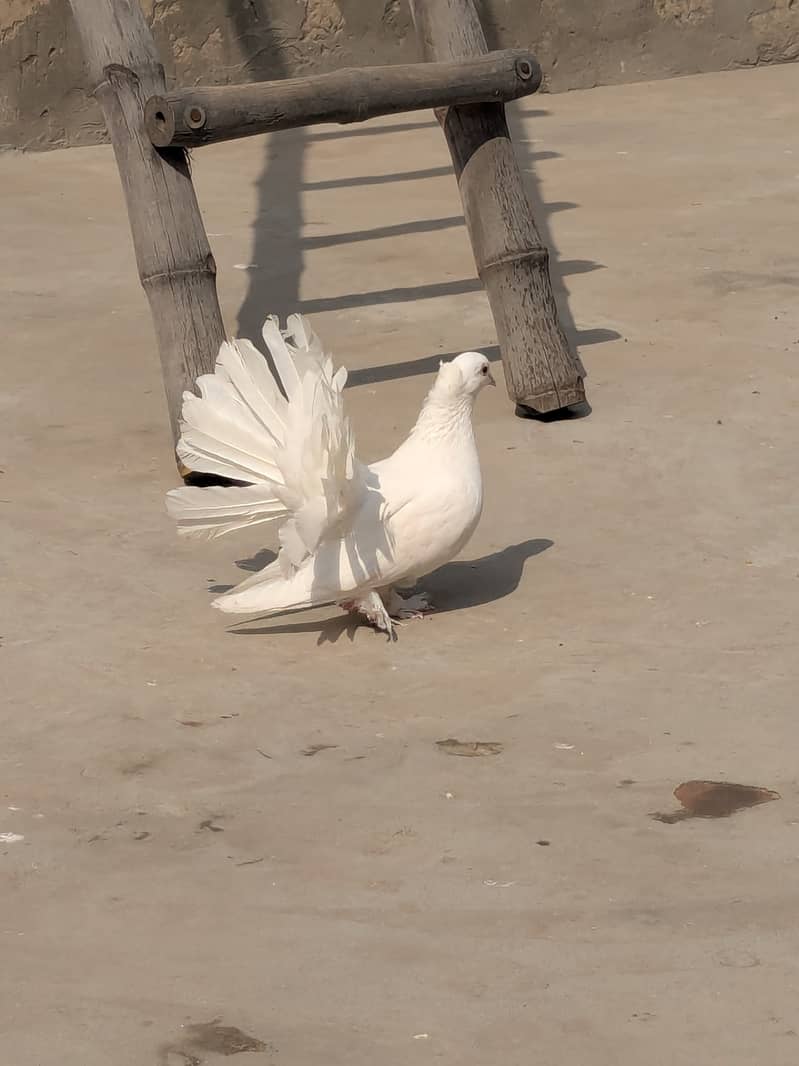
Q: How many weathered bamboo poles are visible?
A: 3